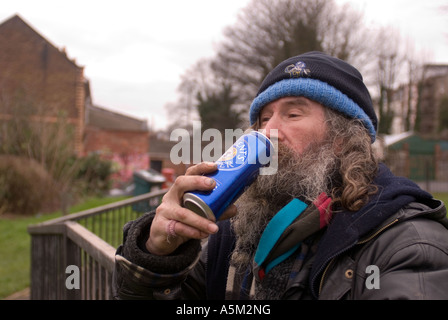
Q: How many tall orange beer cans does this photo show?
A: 0